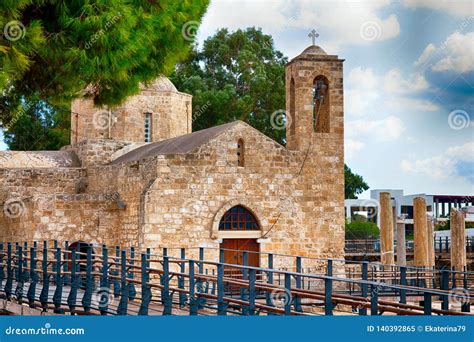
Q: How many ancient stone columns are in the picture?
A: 5